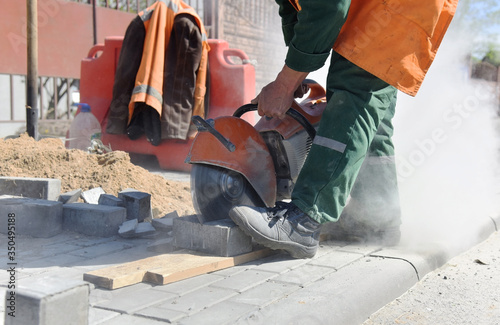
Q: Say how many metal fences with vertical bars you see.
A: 1